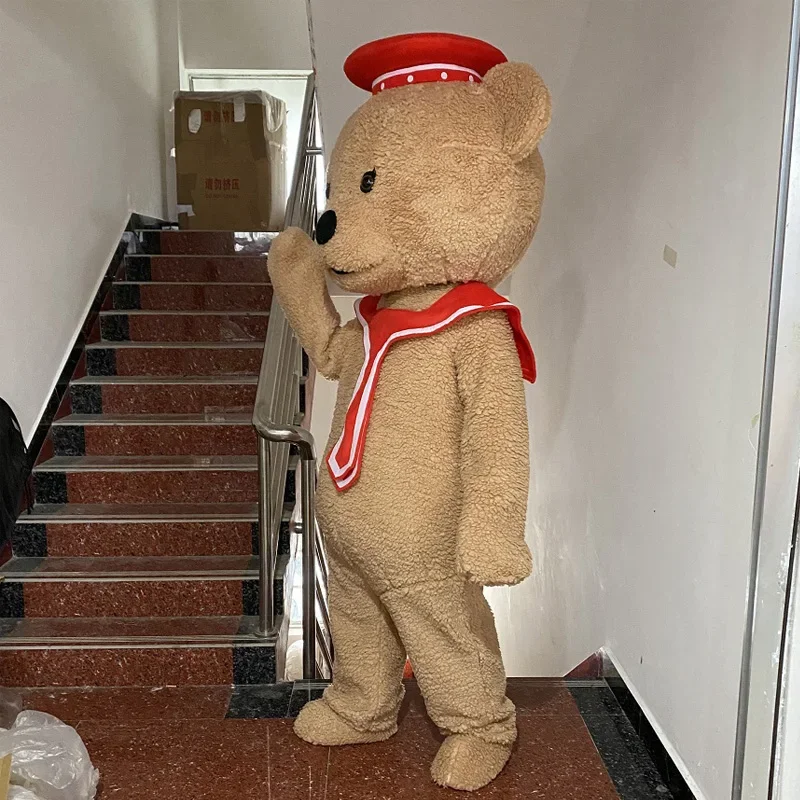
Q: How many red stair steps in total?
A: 11